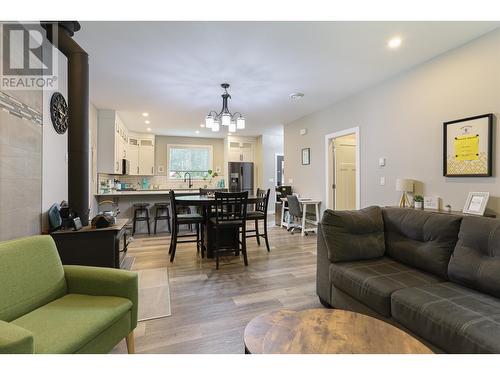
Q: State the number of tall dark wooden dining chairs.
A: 4